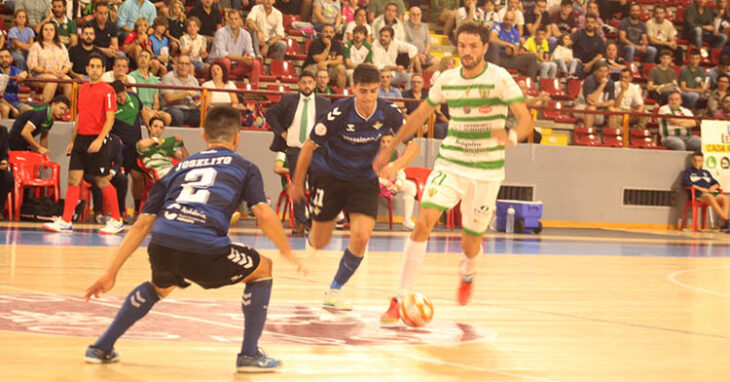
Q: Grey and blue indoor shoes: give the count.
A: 2